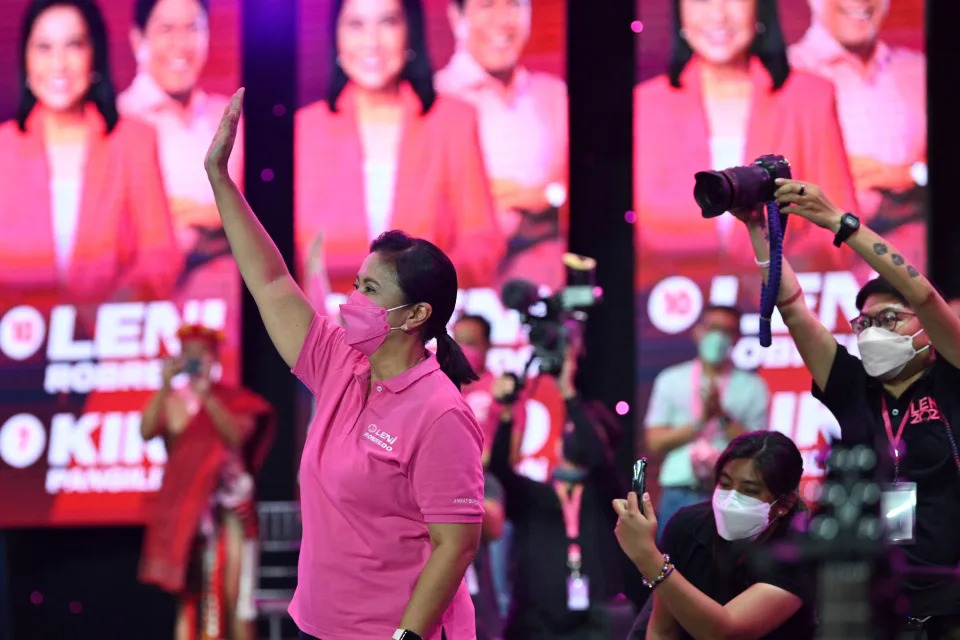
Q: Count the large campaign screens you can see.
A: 3